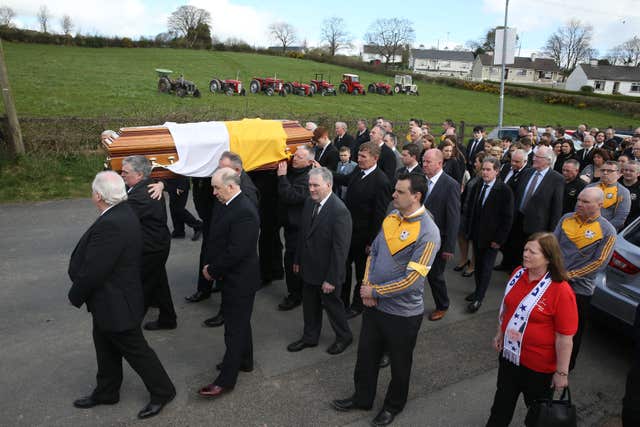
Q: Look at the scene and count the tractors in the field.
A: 8